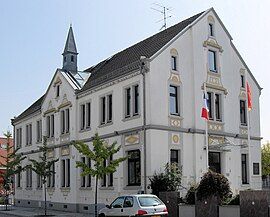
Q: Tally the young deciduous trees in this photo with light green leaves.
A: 3